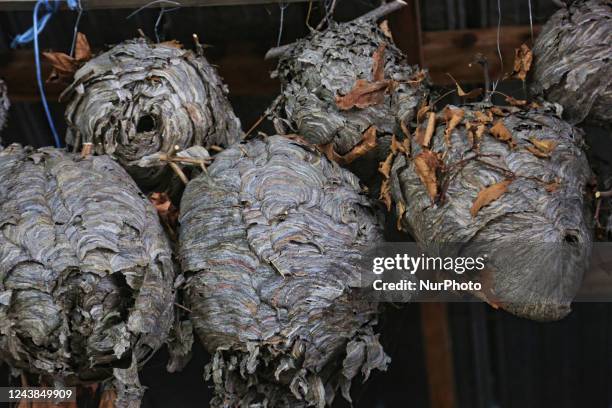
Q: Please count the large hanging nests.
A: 6